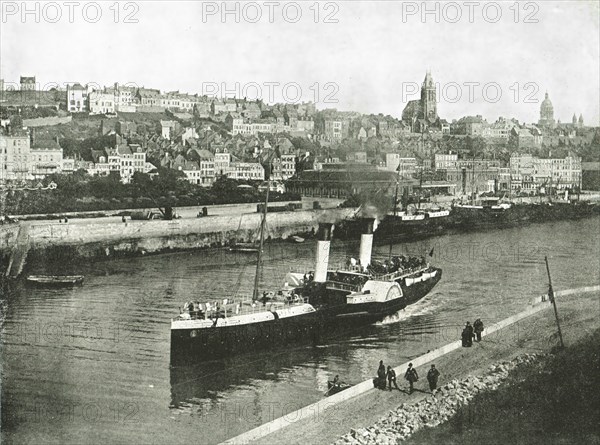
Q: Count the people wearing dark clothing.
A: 6